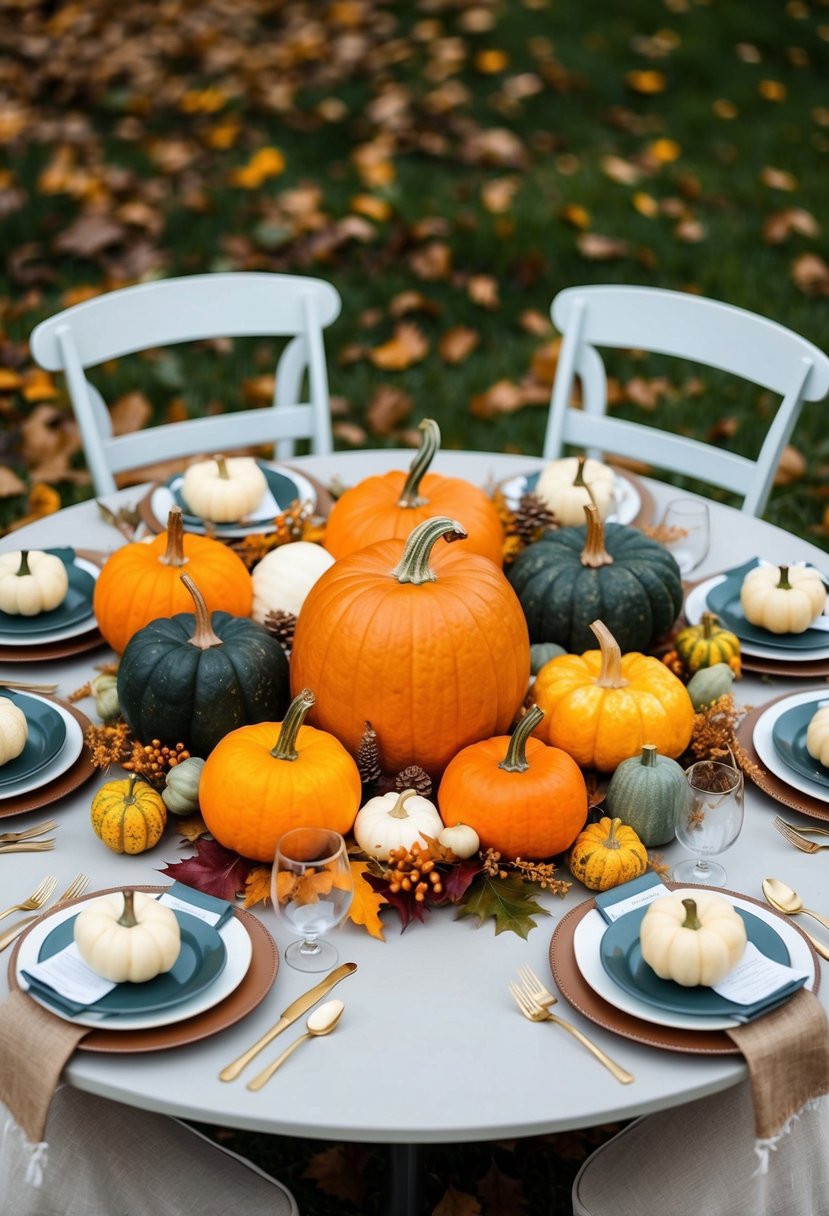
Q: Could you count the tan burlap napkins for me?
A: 2